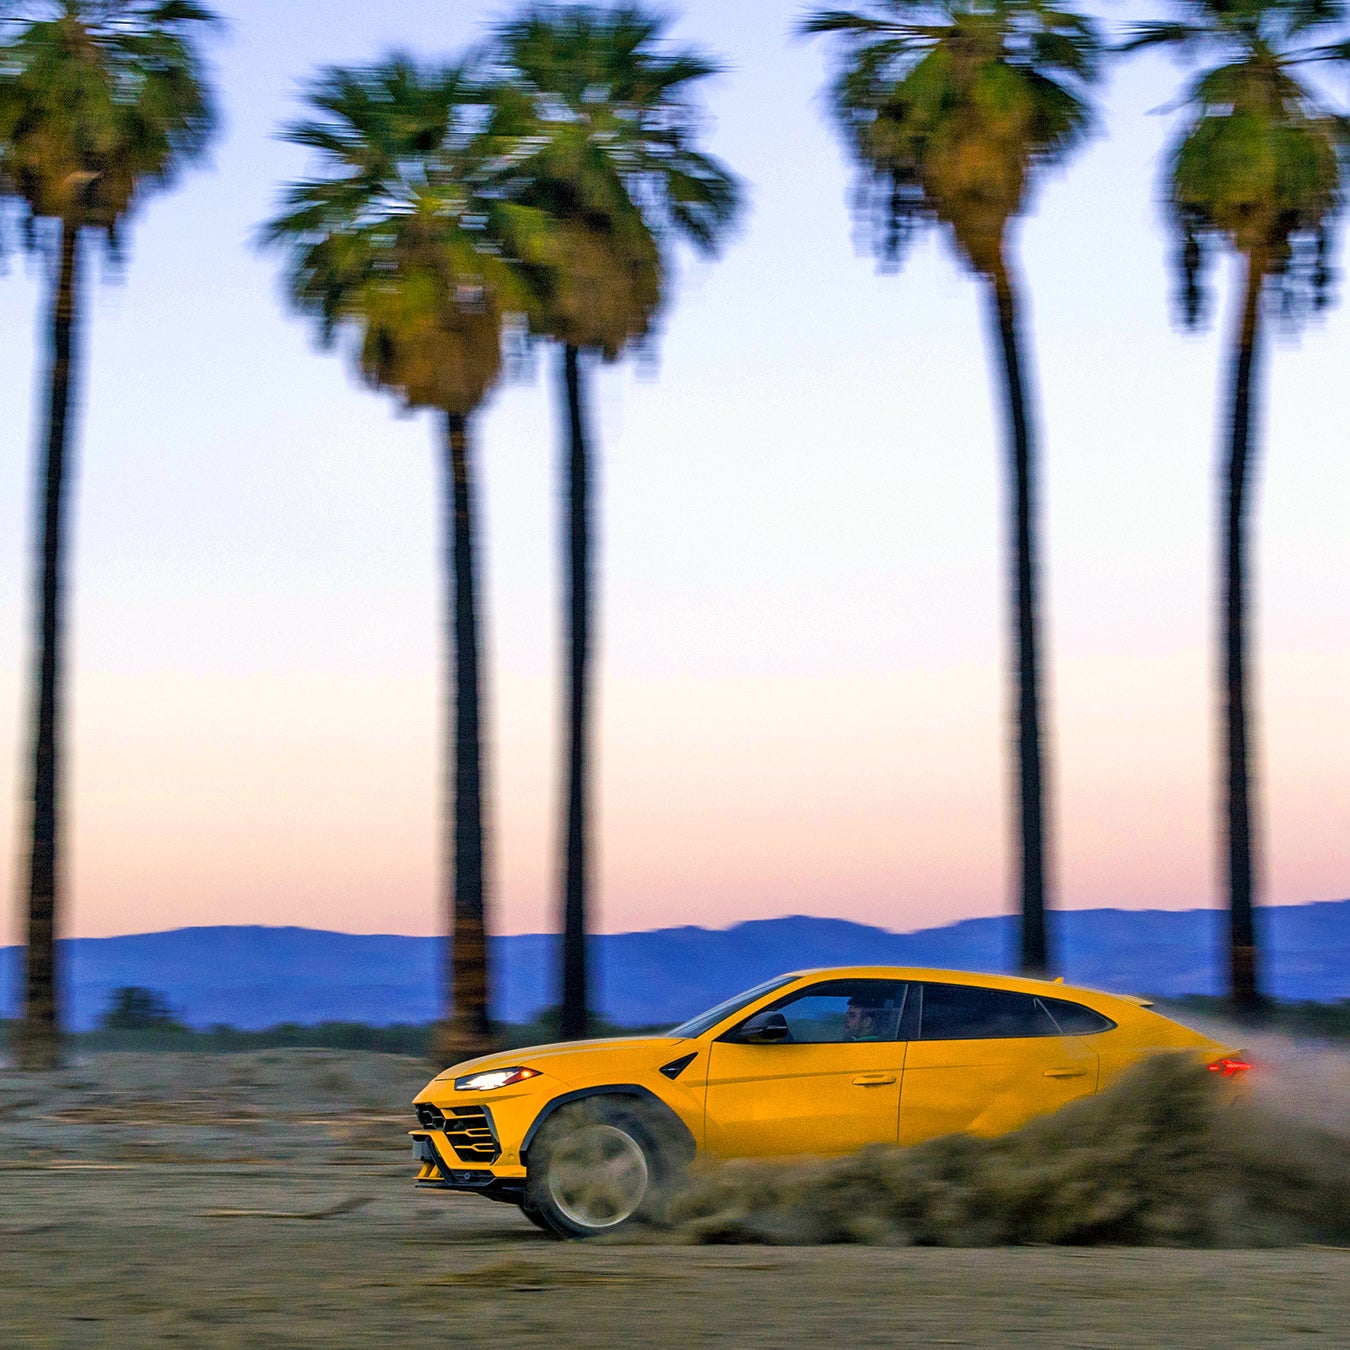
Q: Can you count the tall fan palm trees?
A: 5